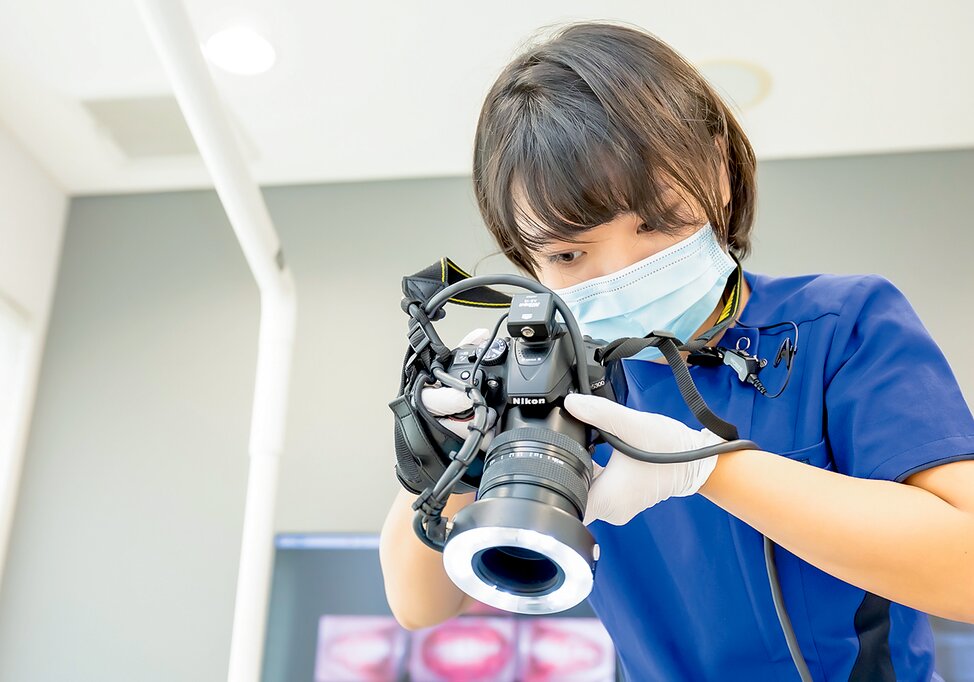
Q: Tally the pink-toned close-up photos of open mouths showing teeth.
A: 3